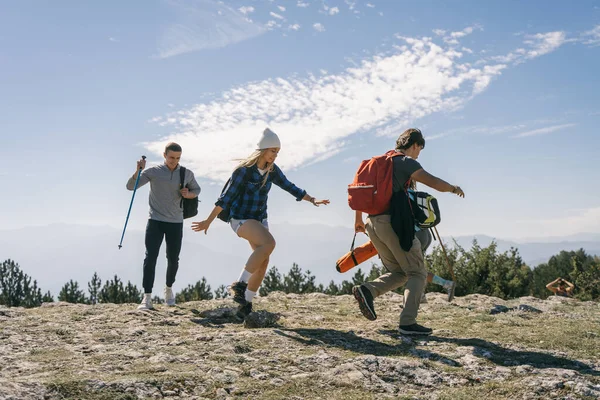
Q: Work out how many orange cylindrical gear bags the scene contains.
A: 1